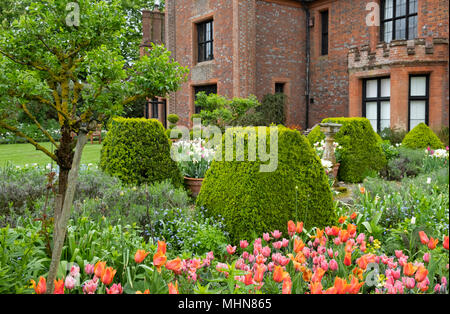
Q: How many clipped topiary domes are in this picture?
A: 4